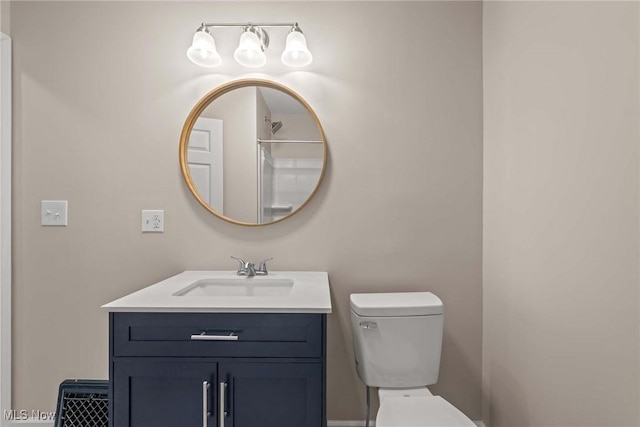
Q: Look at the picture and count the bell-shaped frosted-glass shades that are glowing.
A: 3